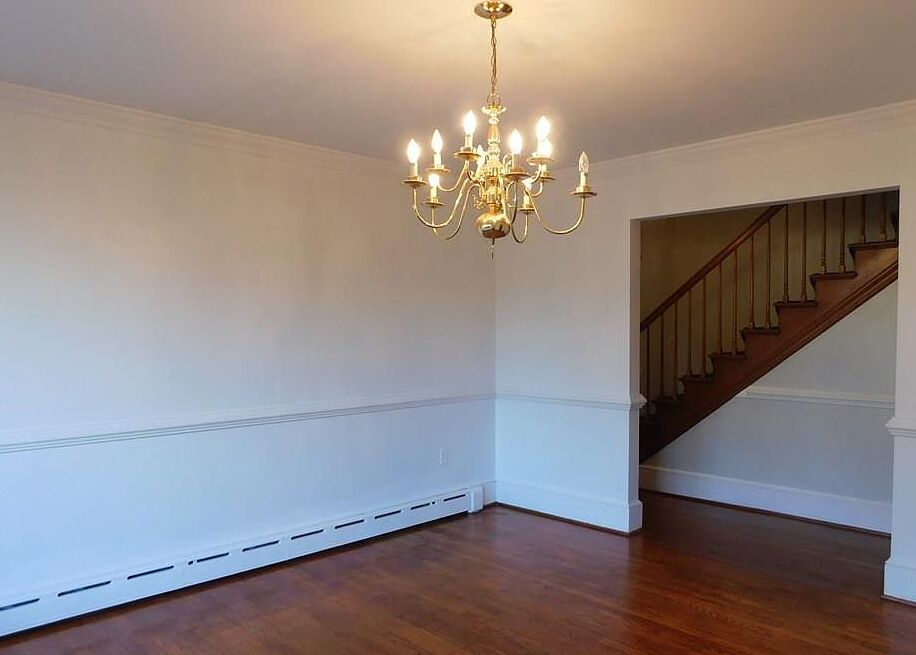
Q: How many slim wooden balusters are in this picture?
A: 15